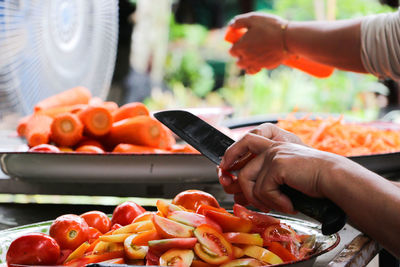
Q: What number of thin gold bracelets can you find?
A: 1